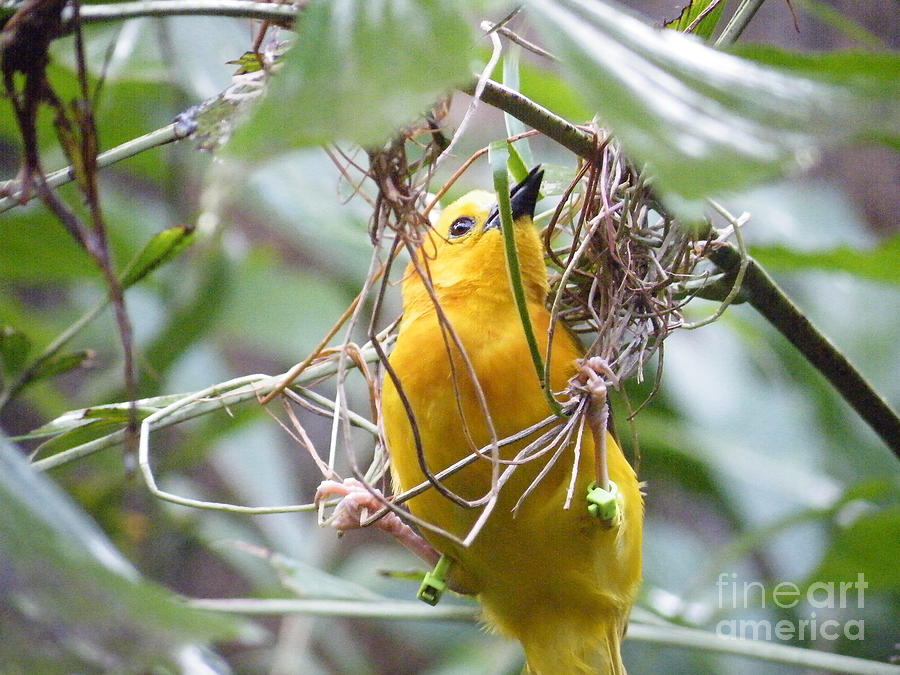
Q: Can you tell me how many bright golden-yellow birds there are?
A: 1